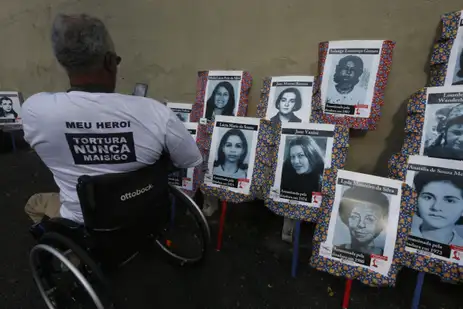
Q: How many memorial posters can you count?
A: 12